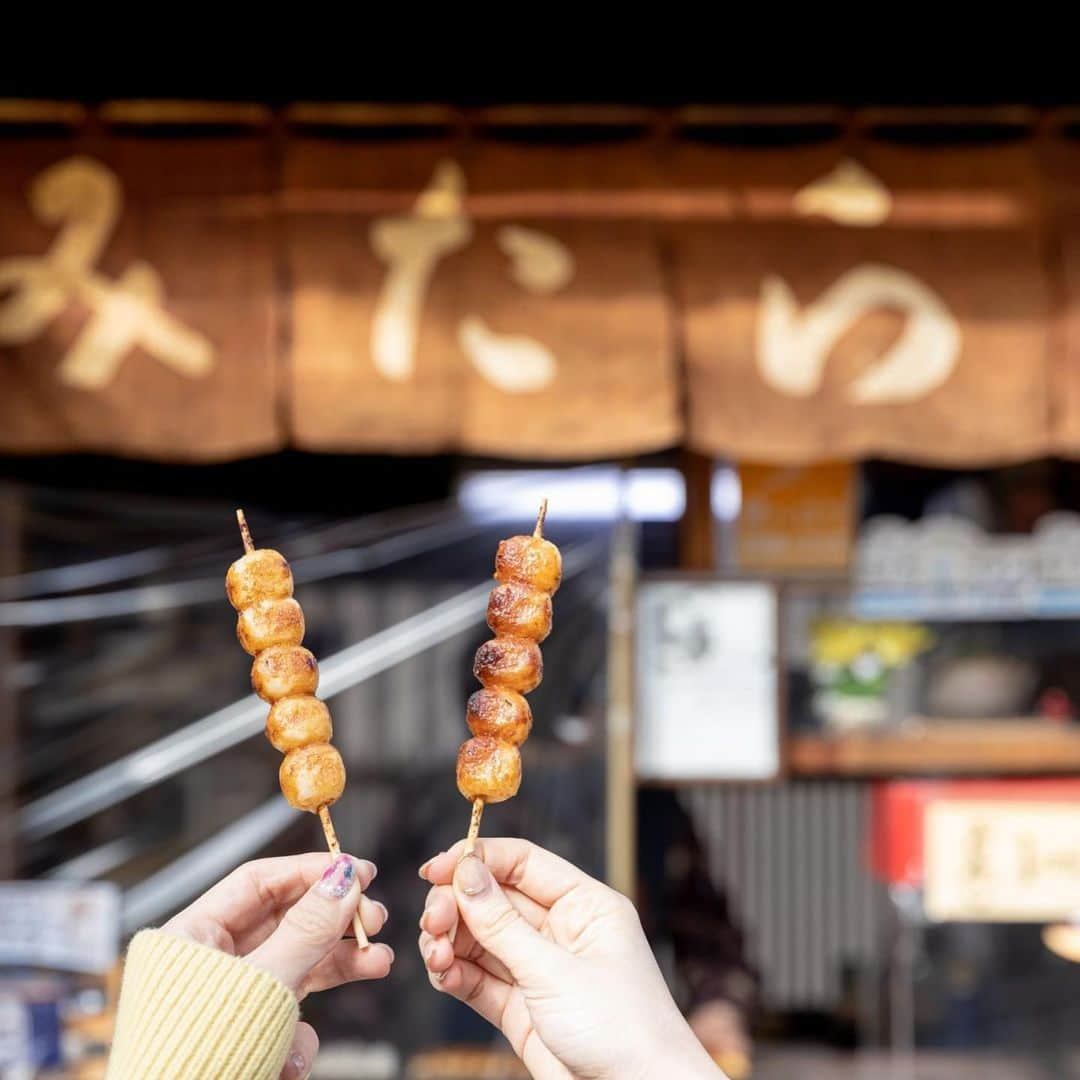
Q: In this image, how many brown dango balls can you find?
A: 10